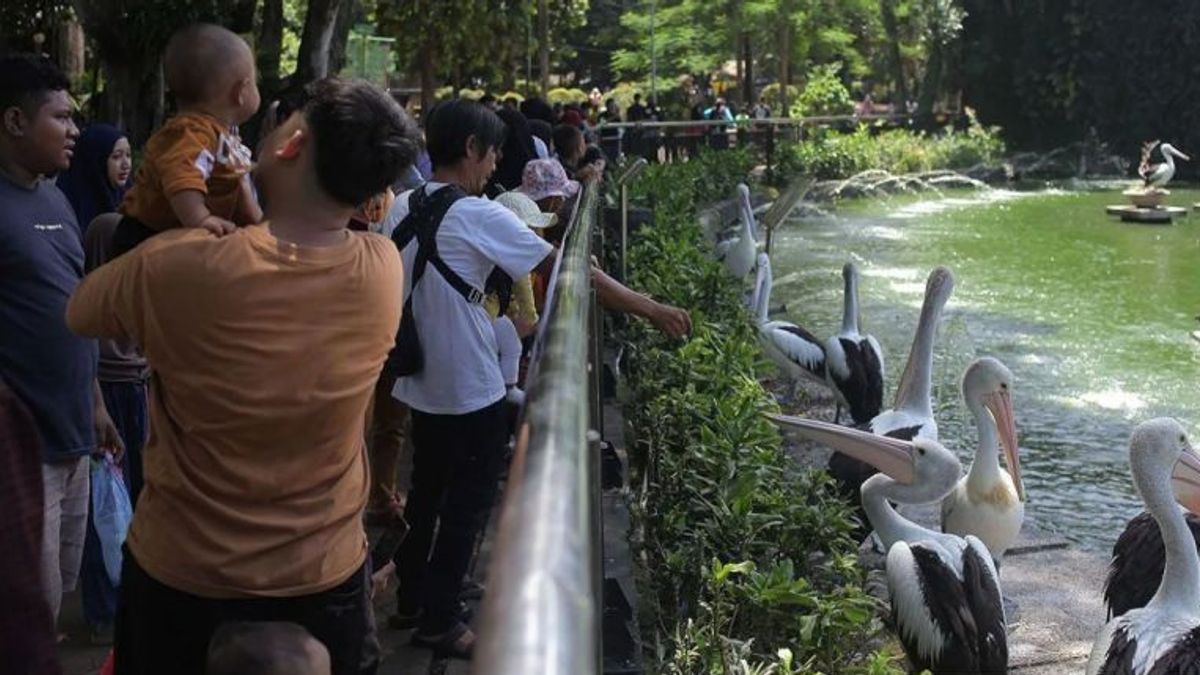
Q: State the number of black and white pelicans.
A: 9